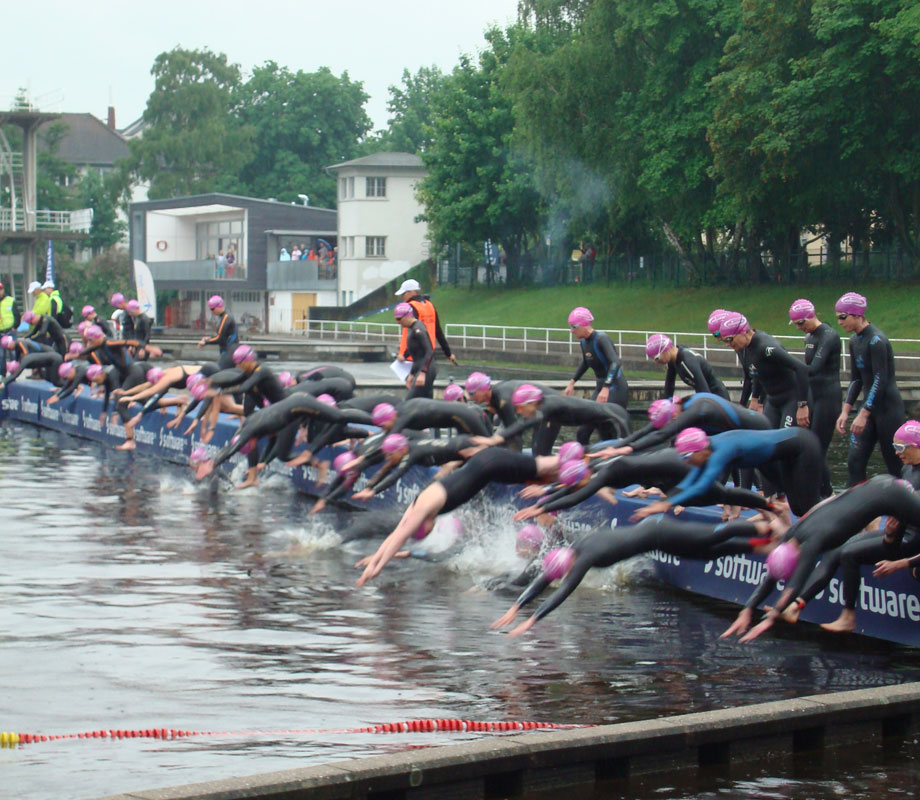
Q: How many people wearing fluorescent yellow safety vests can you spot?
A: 3